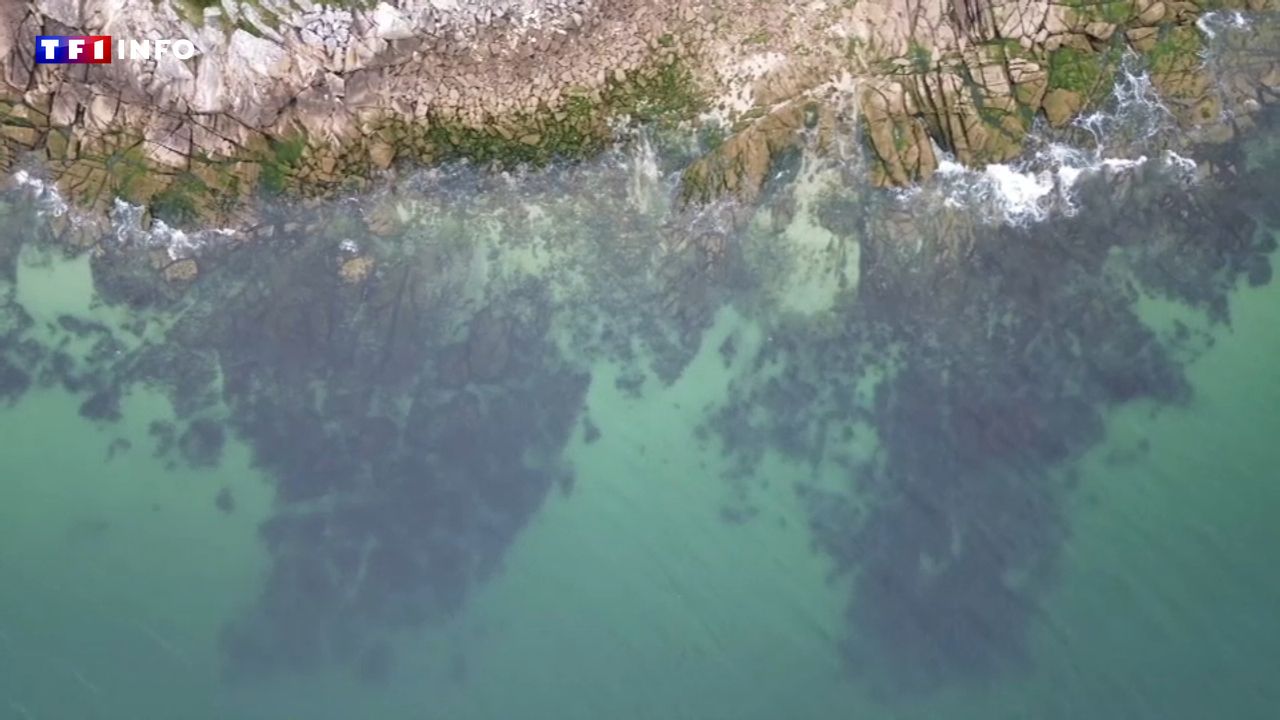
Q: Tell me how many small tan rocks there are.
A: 2